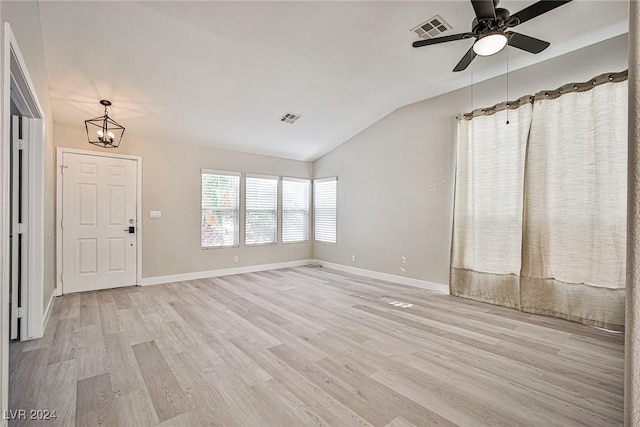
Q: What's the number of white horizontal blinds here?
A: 4